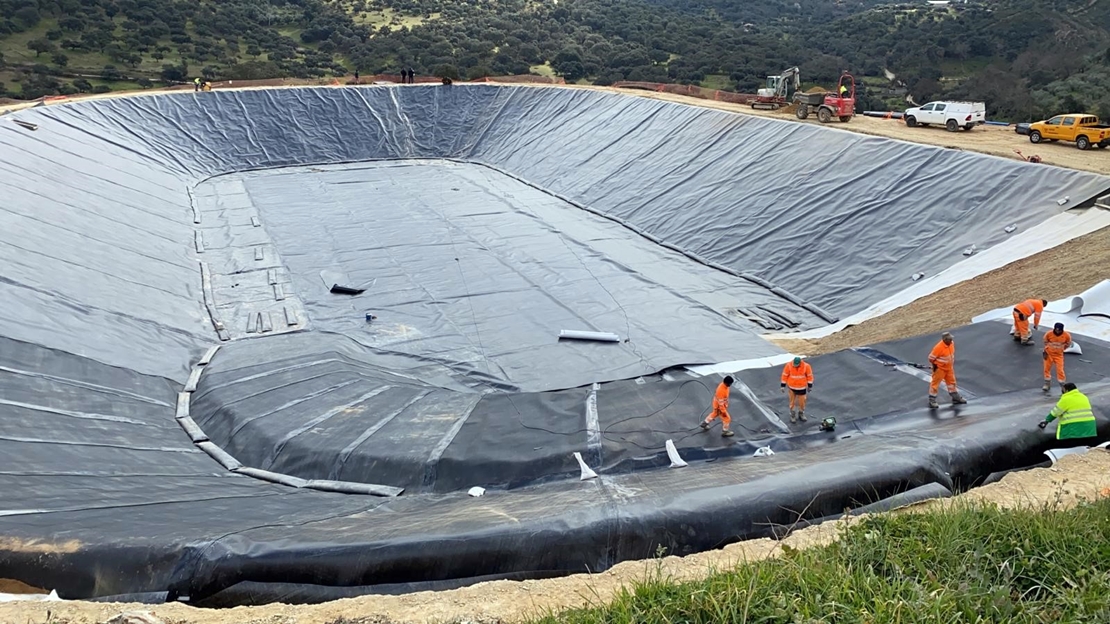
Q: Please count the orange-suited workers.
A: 5